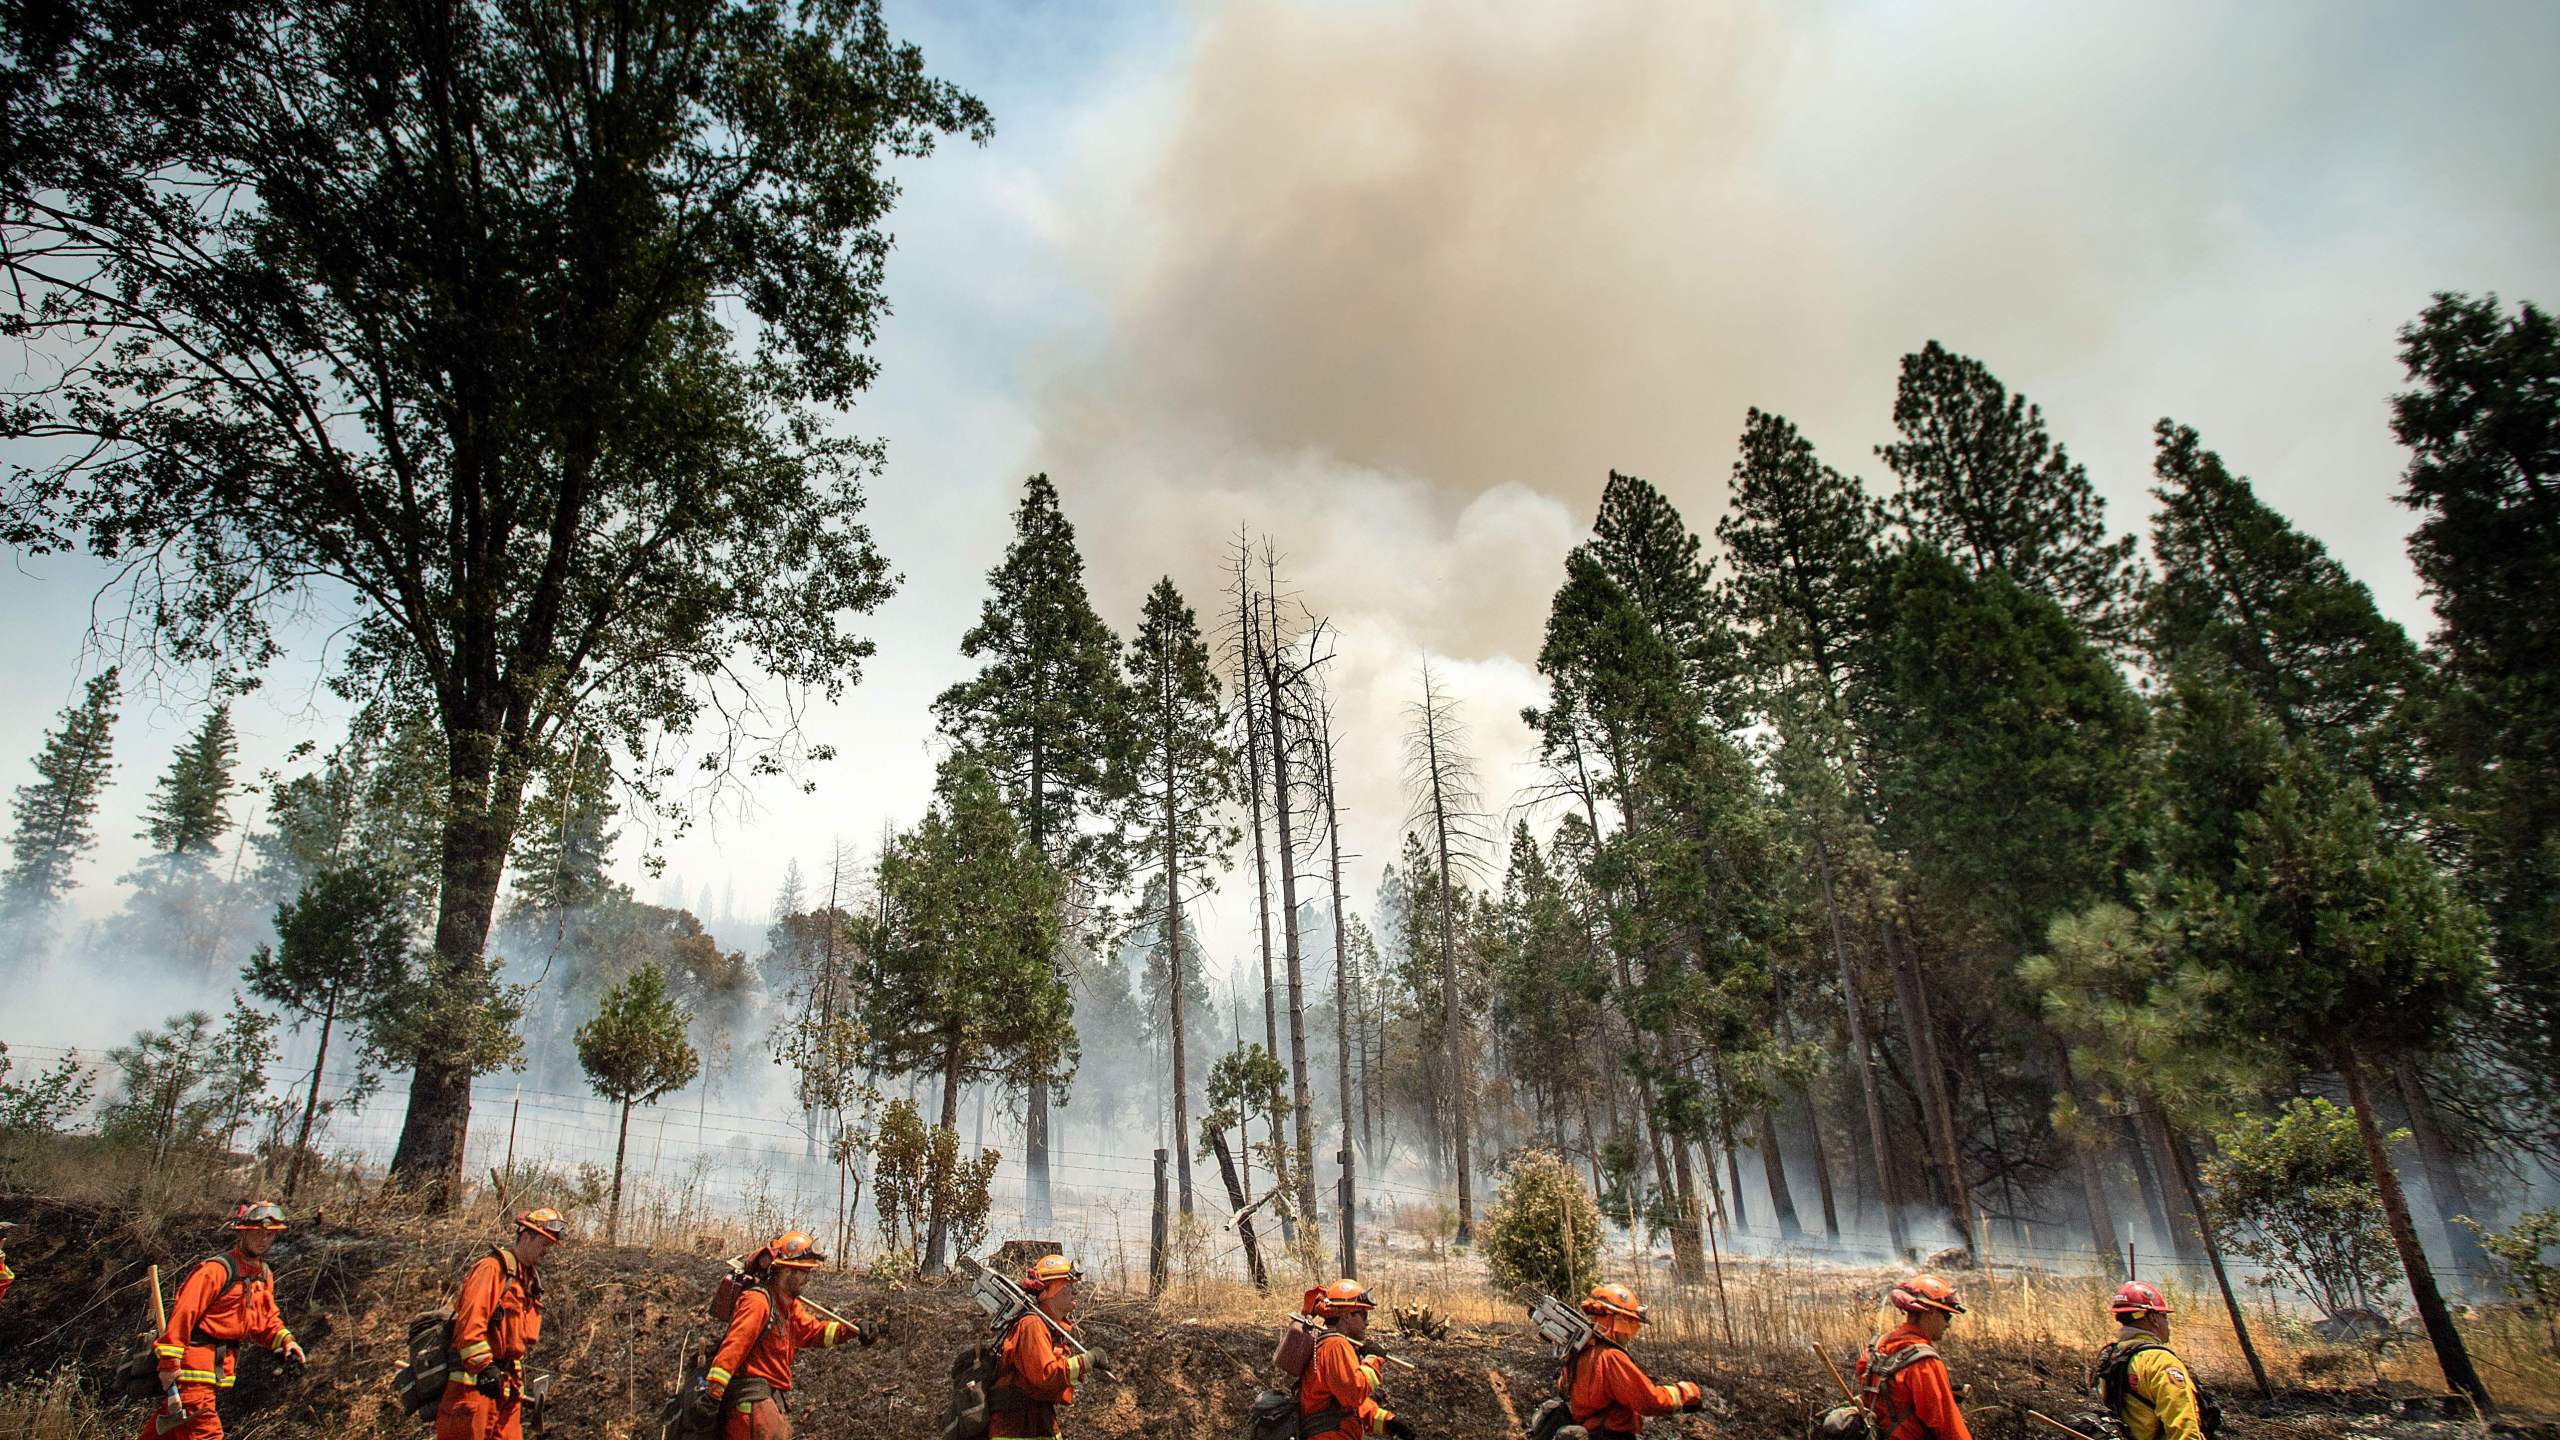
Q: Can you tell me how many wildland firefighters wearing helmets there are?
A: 8